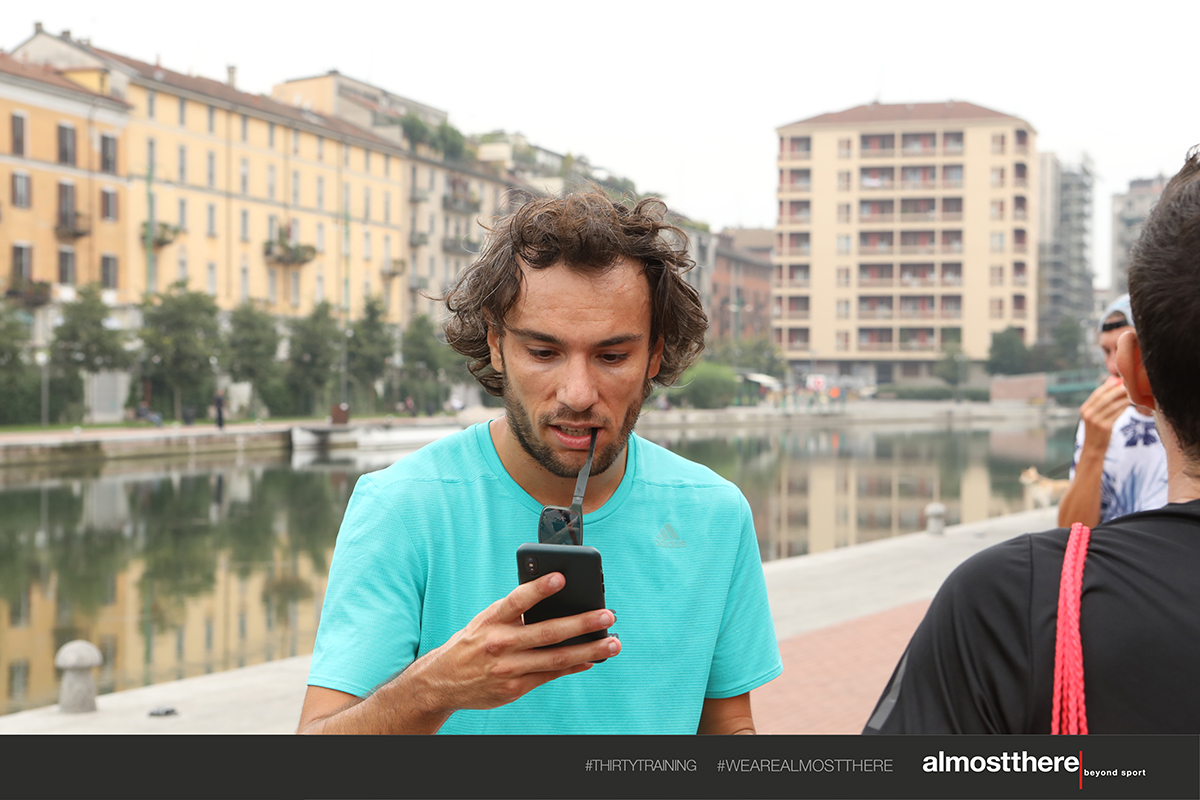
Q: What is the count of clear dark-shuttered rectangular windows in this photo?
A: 9